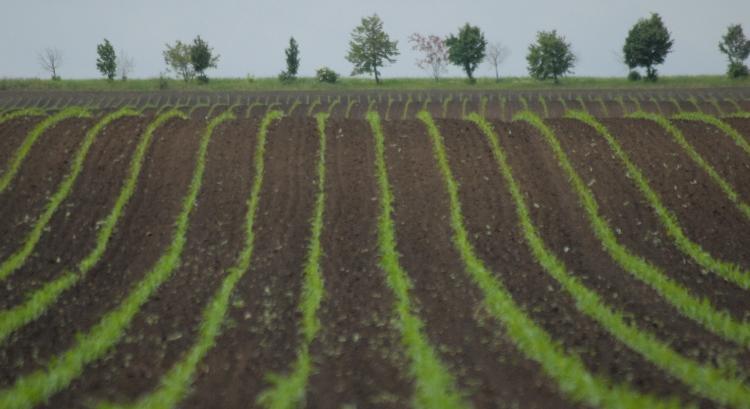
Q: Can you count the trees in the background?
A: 13